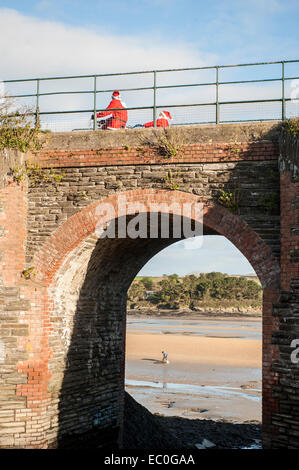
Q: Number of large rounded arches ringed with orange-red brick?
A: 1